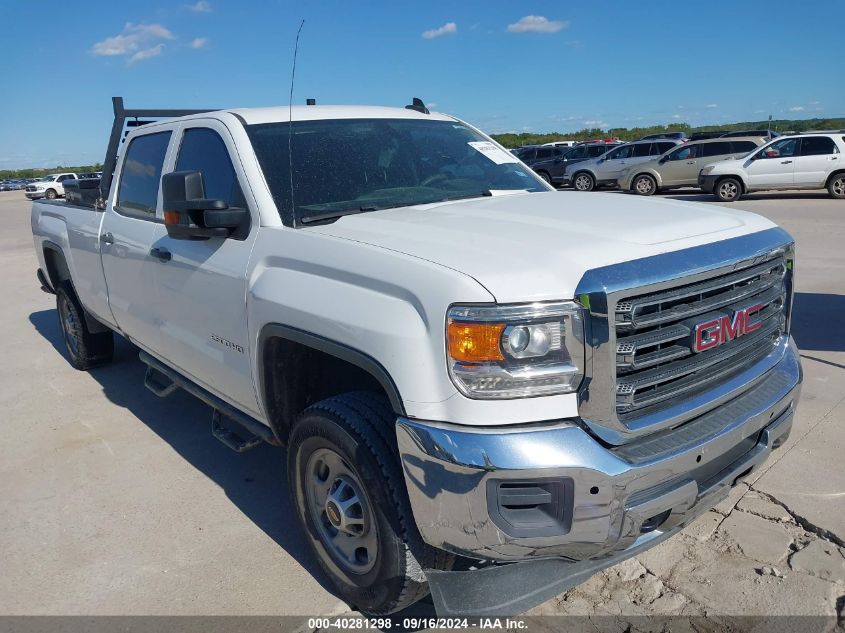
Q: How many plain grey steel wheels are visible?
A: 2